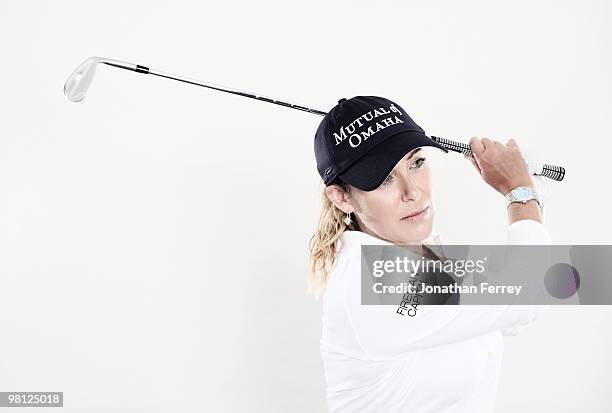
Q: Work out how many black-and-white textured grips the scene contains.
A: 1